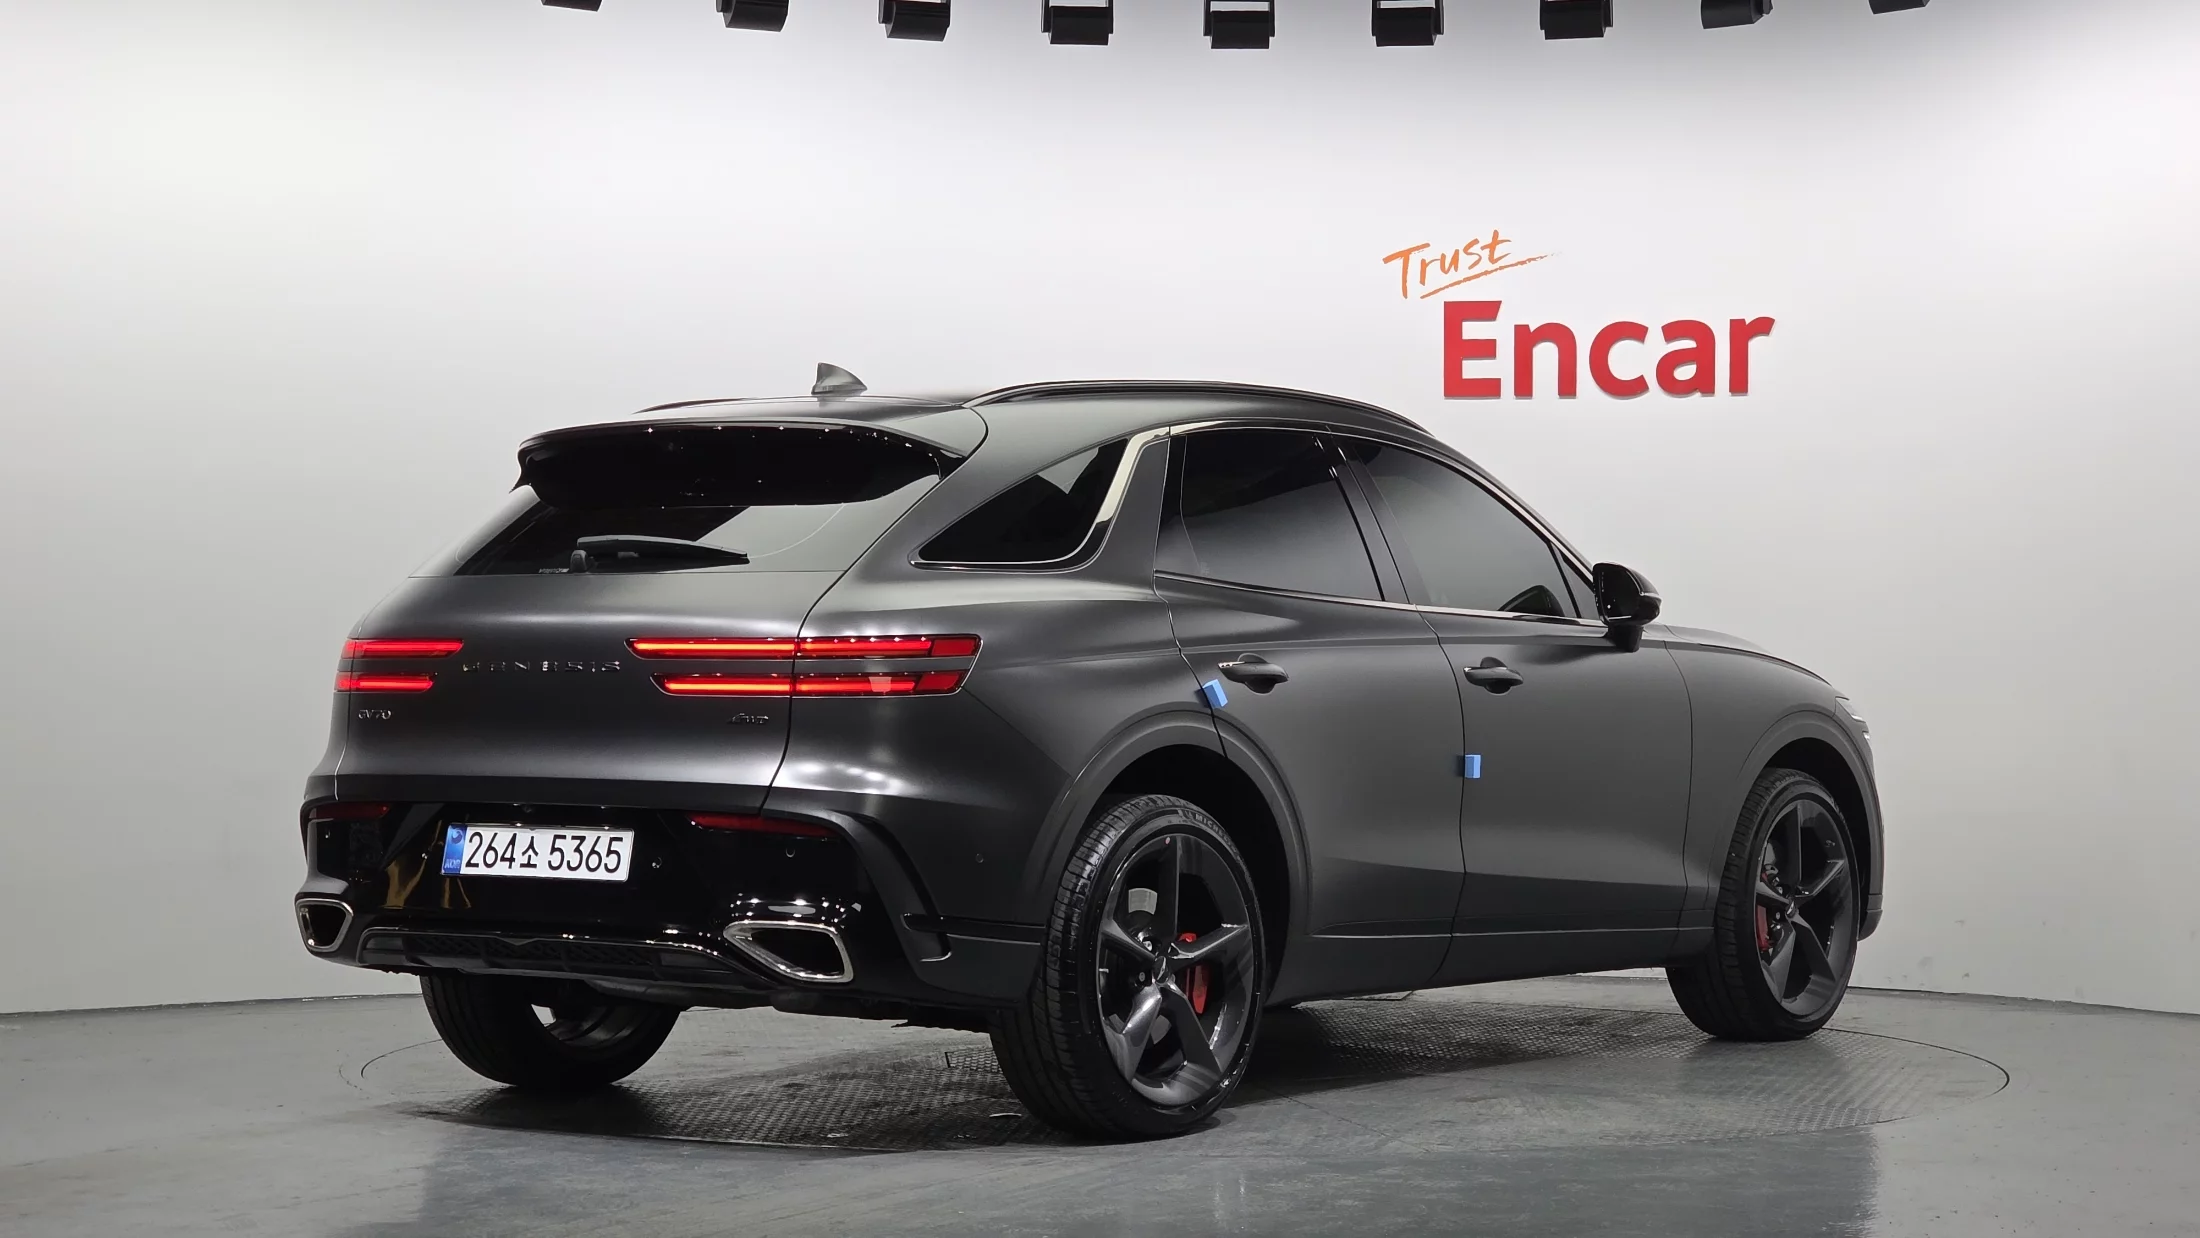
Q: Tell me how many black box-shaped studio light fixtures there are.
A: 9